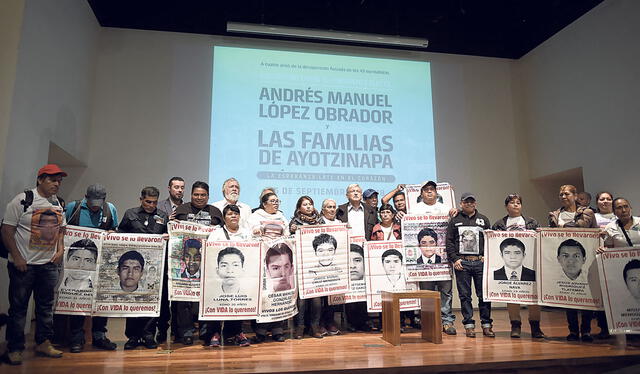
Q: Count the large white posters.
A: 13